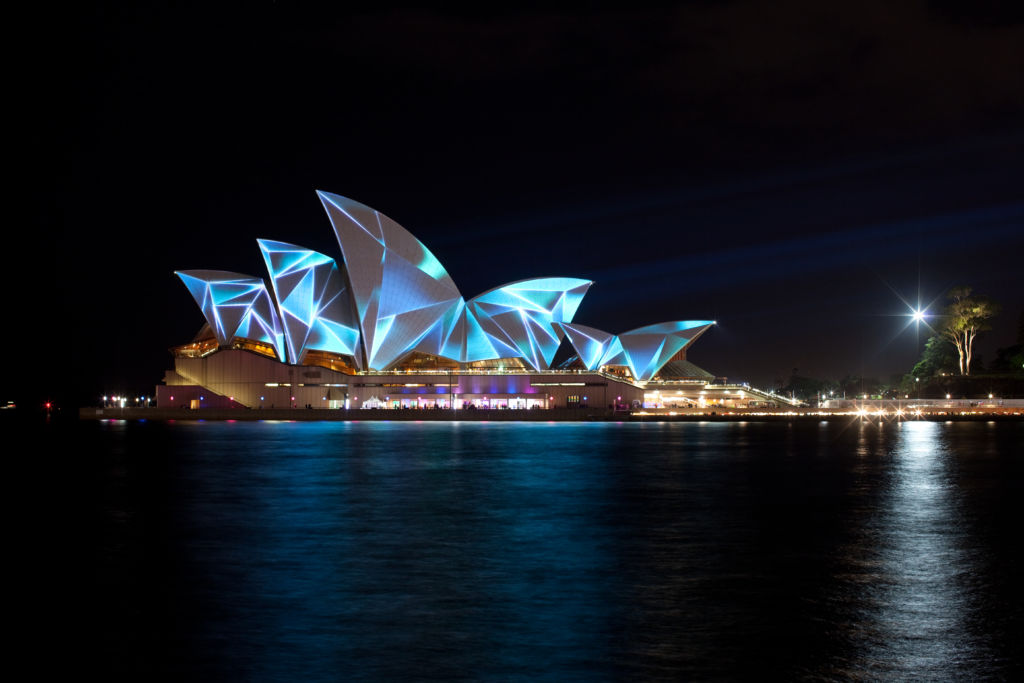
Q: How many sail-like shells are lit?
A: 6